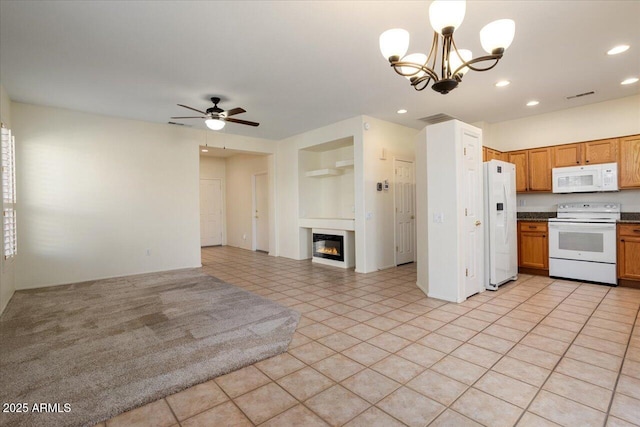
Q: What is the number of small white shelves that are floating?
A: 2